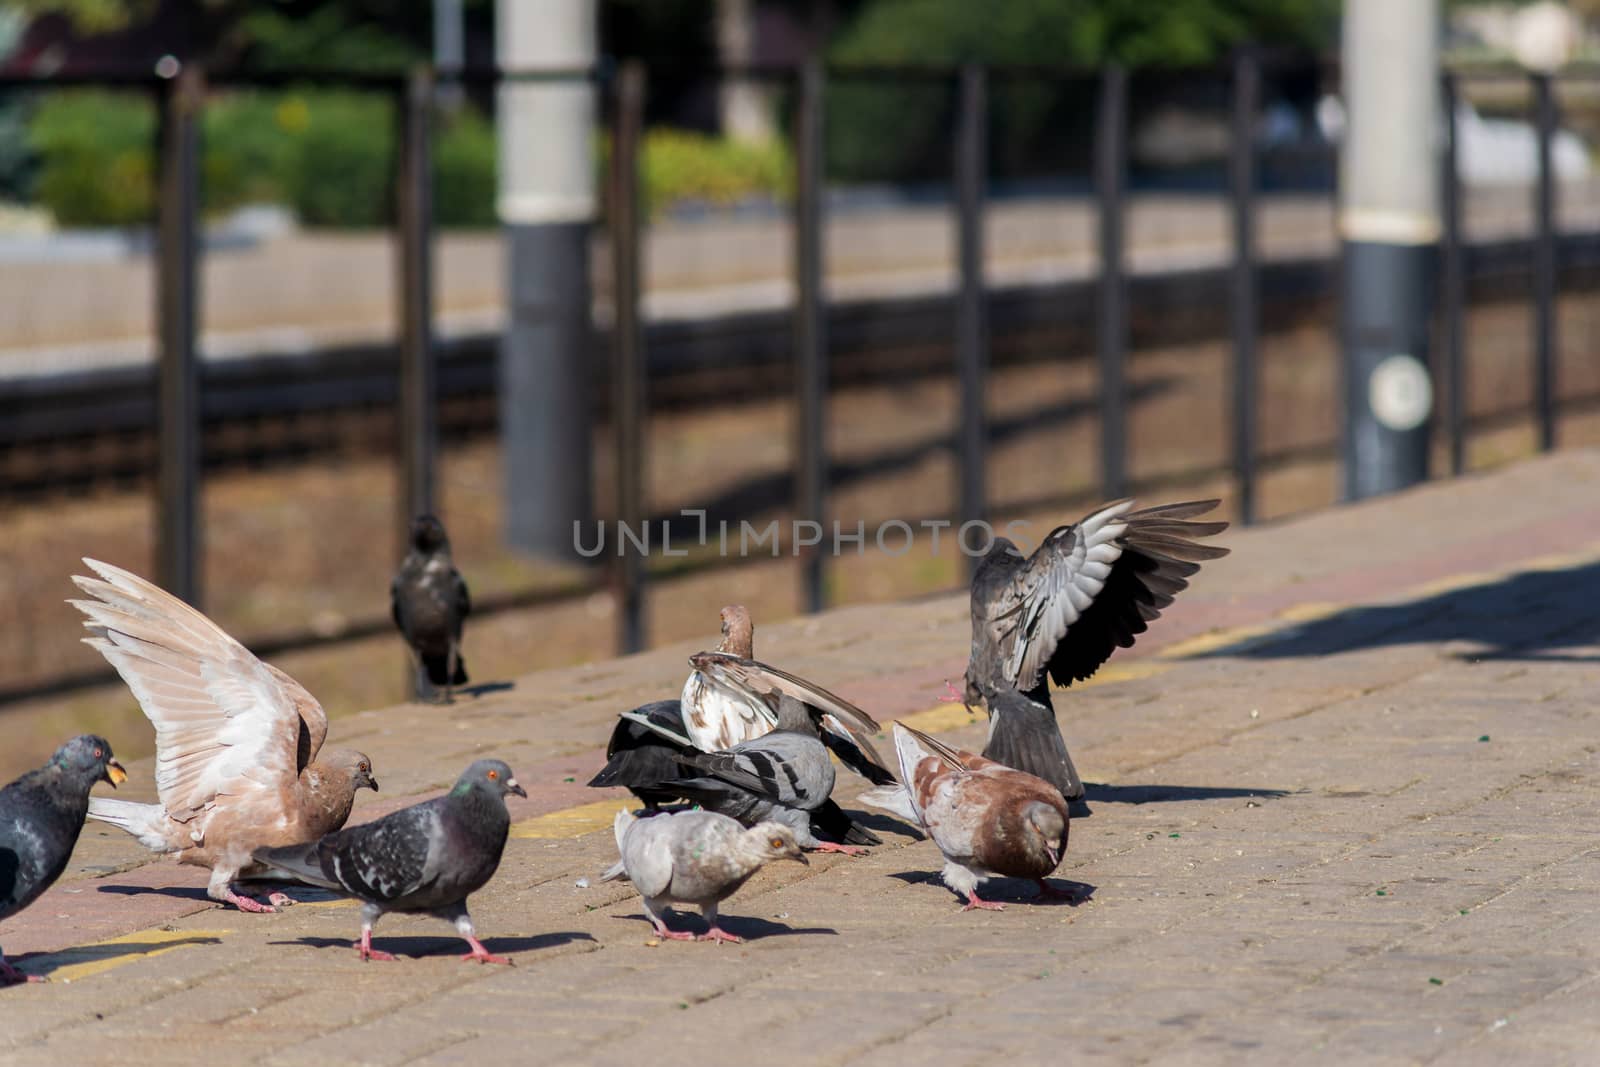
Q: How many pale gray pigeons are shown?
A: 1